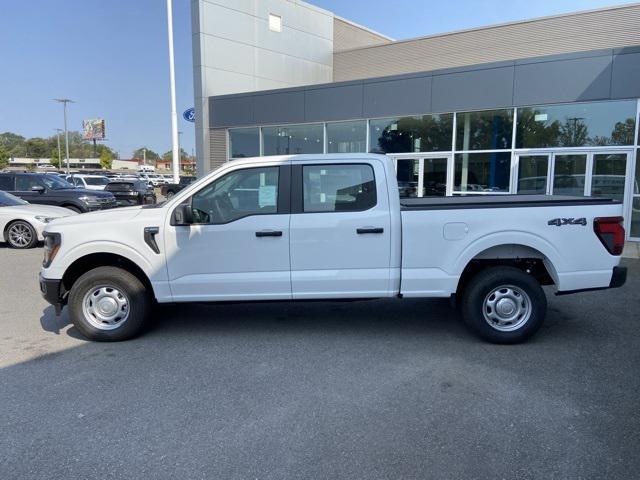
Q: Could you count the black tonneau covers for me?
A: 1